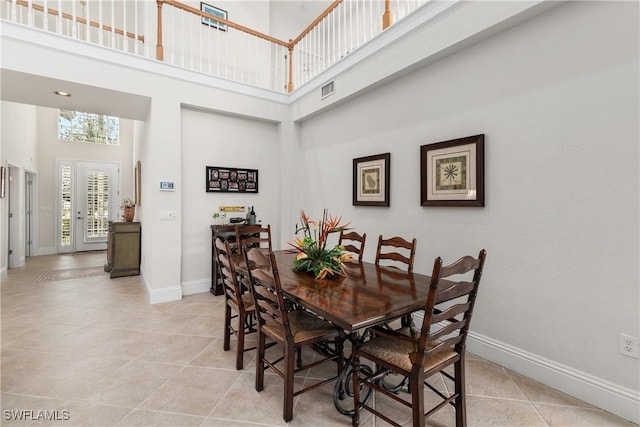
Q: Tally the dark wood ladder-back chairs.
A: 6